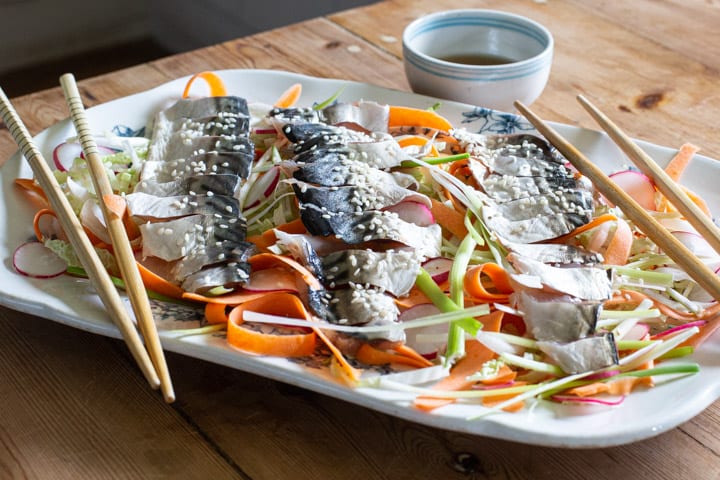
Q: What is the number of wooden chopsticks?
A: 4